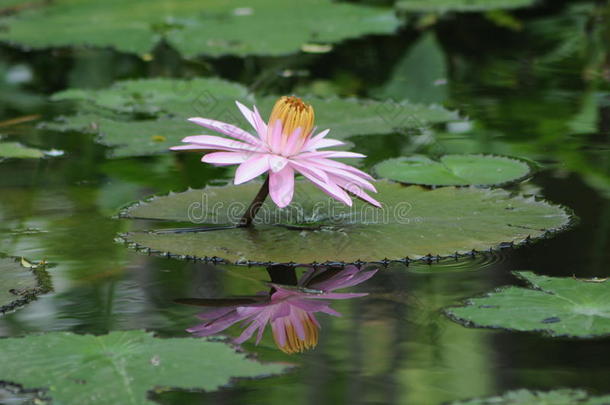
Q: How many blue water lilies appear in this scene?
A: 0